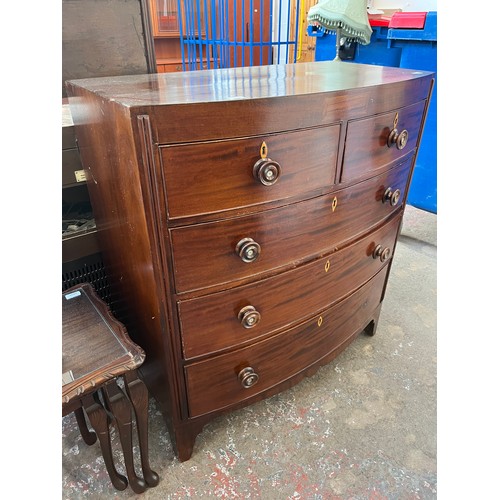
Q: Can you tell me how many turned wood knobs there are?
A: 7